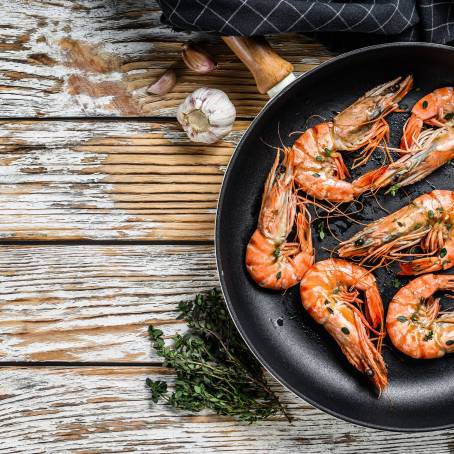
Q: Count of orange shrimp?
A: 6